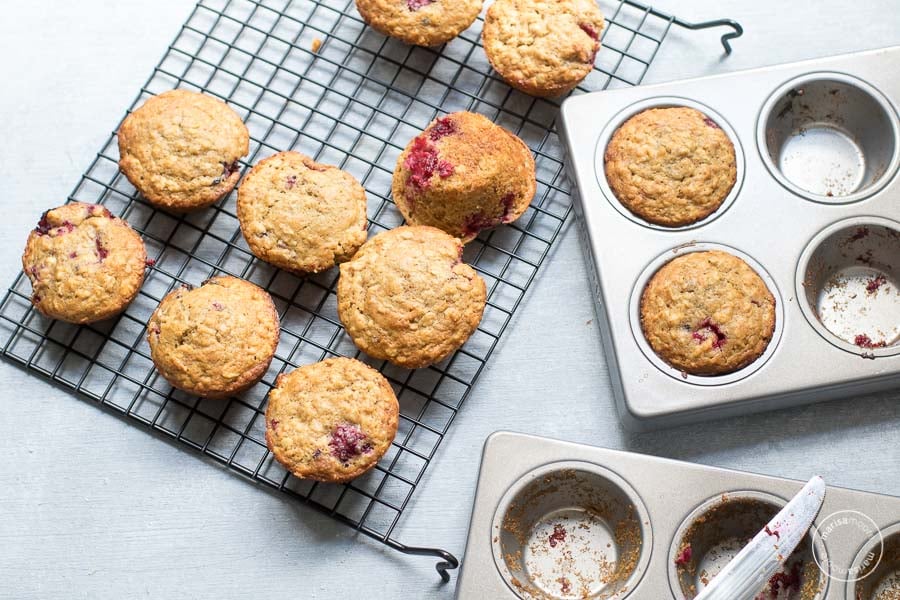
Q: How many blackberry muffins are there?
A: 11